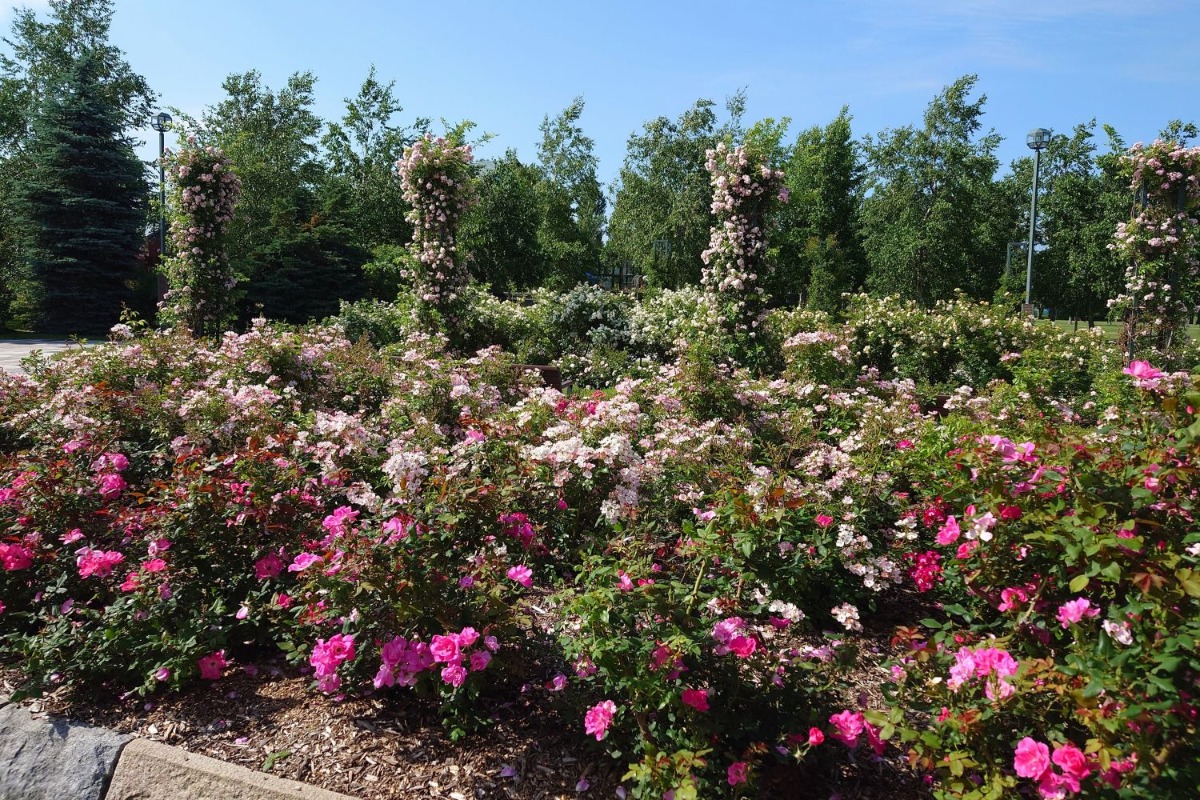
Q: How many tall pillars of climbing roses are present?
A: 4